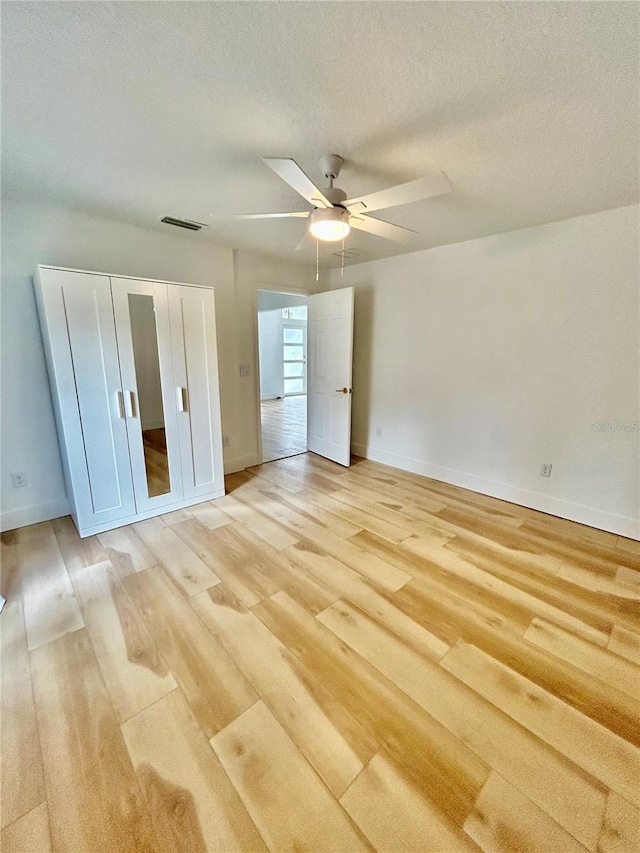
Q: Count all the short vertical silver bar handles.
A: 3